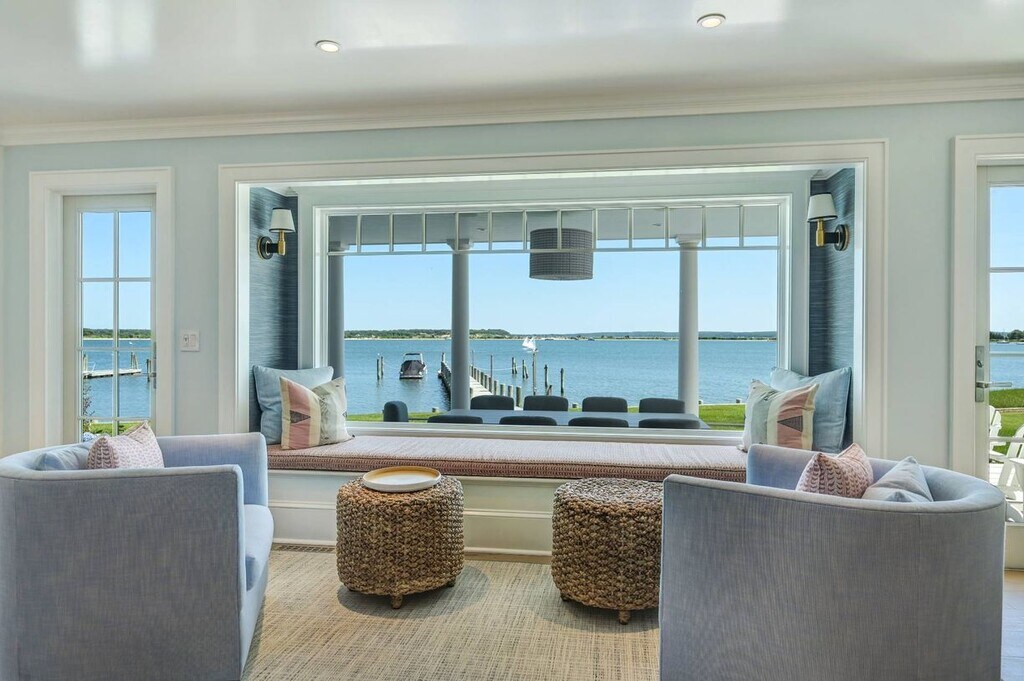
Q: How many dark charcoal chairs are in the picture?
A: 9